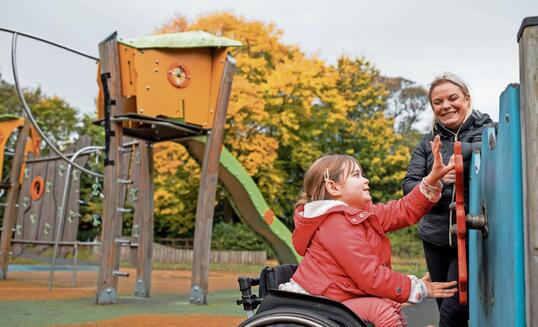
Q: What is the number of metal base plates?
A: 3